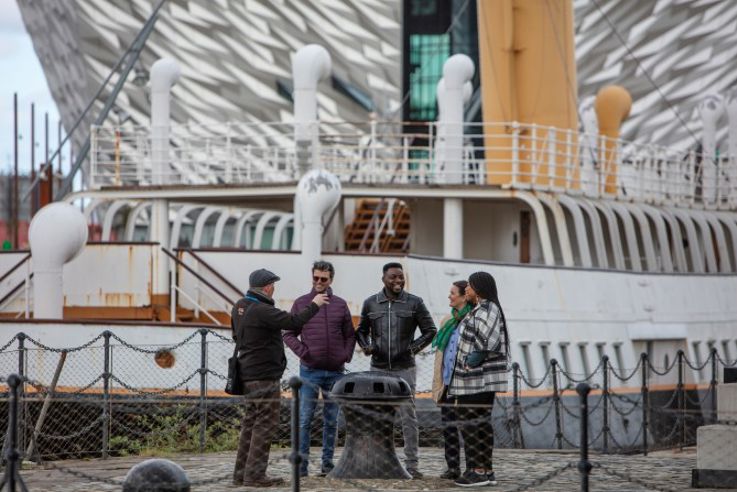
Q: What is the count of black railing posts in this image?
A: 12